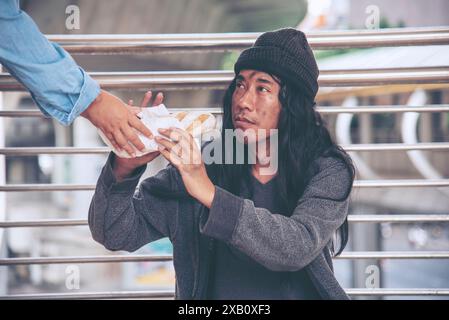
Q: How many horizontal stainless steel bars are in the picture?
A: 8